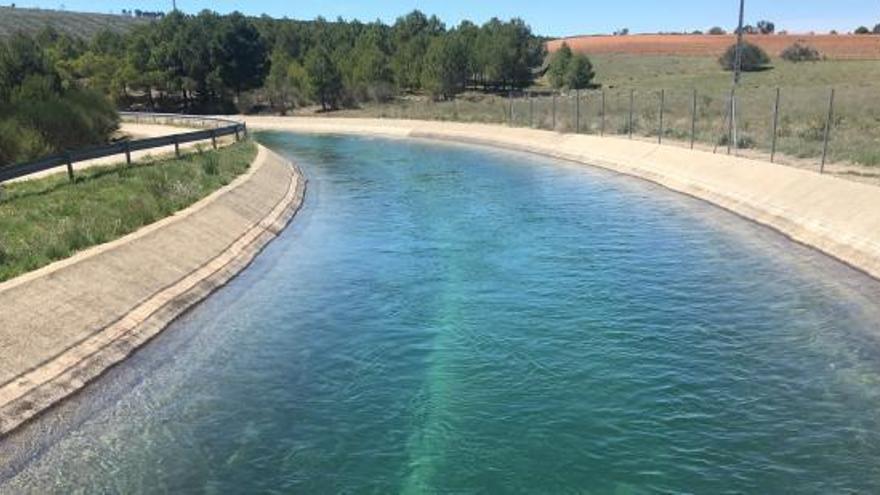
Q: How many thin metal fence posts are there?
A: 11